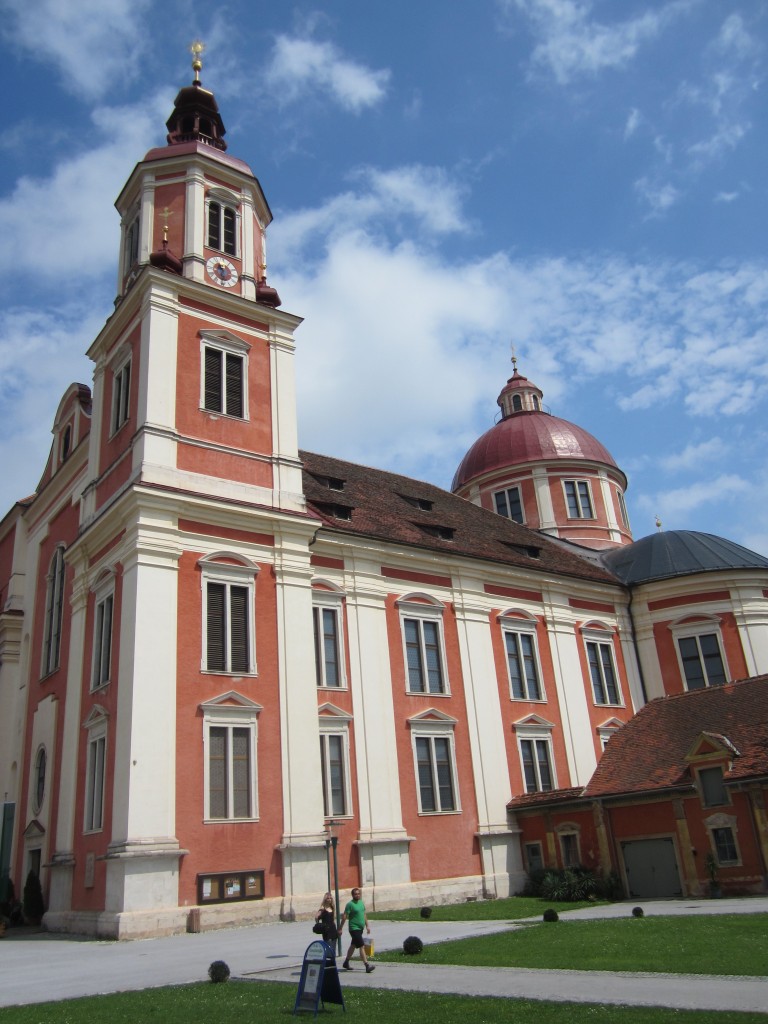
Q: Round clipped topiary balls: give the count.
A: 5